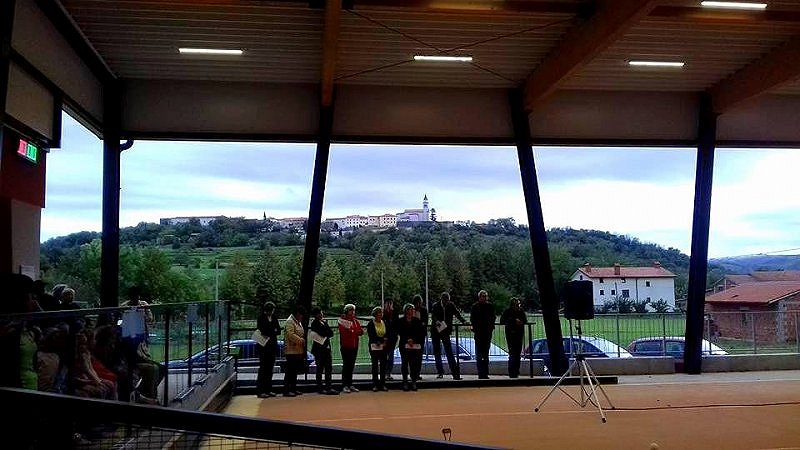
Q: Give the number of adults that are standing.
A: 11